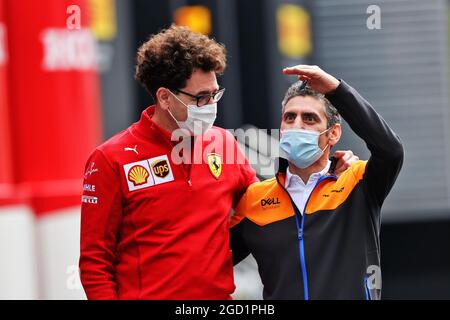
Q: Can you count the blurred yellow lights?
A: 3